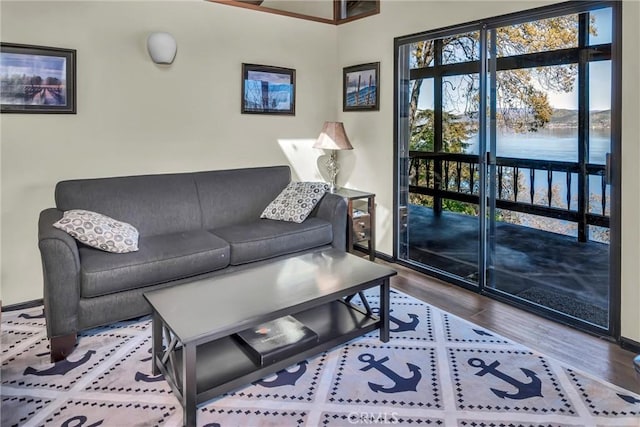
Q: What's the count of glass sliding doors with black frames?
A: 2